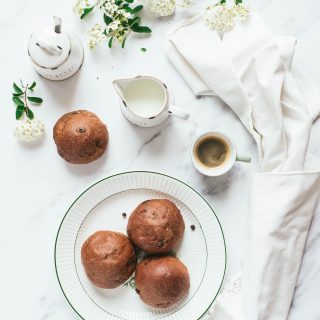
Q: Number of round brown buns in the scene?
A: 4